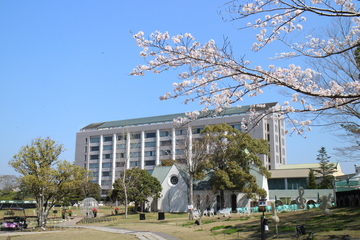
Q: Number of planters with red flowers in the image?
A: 4